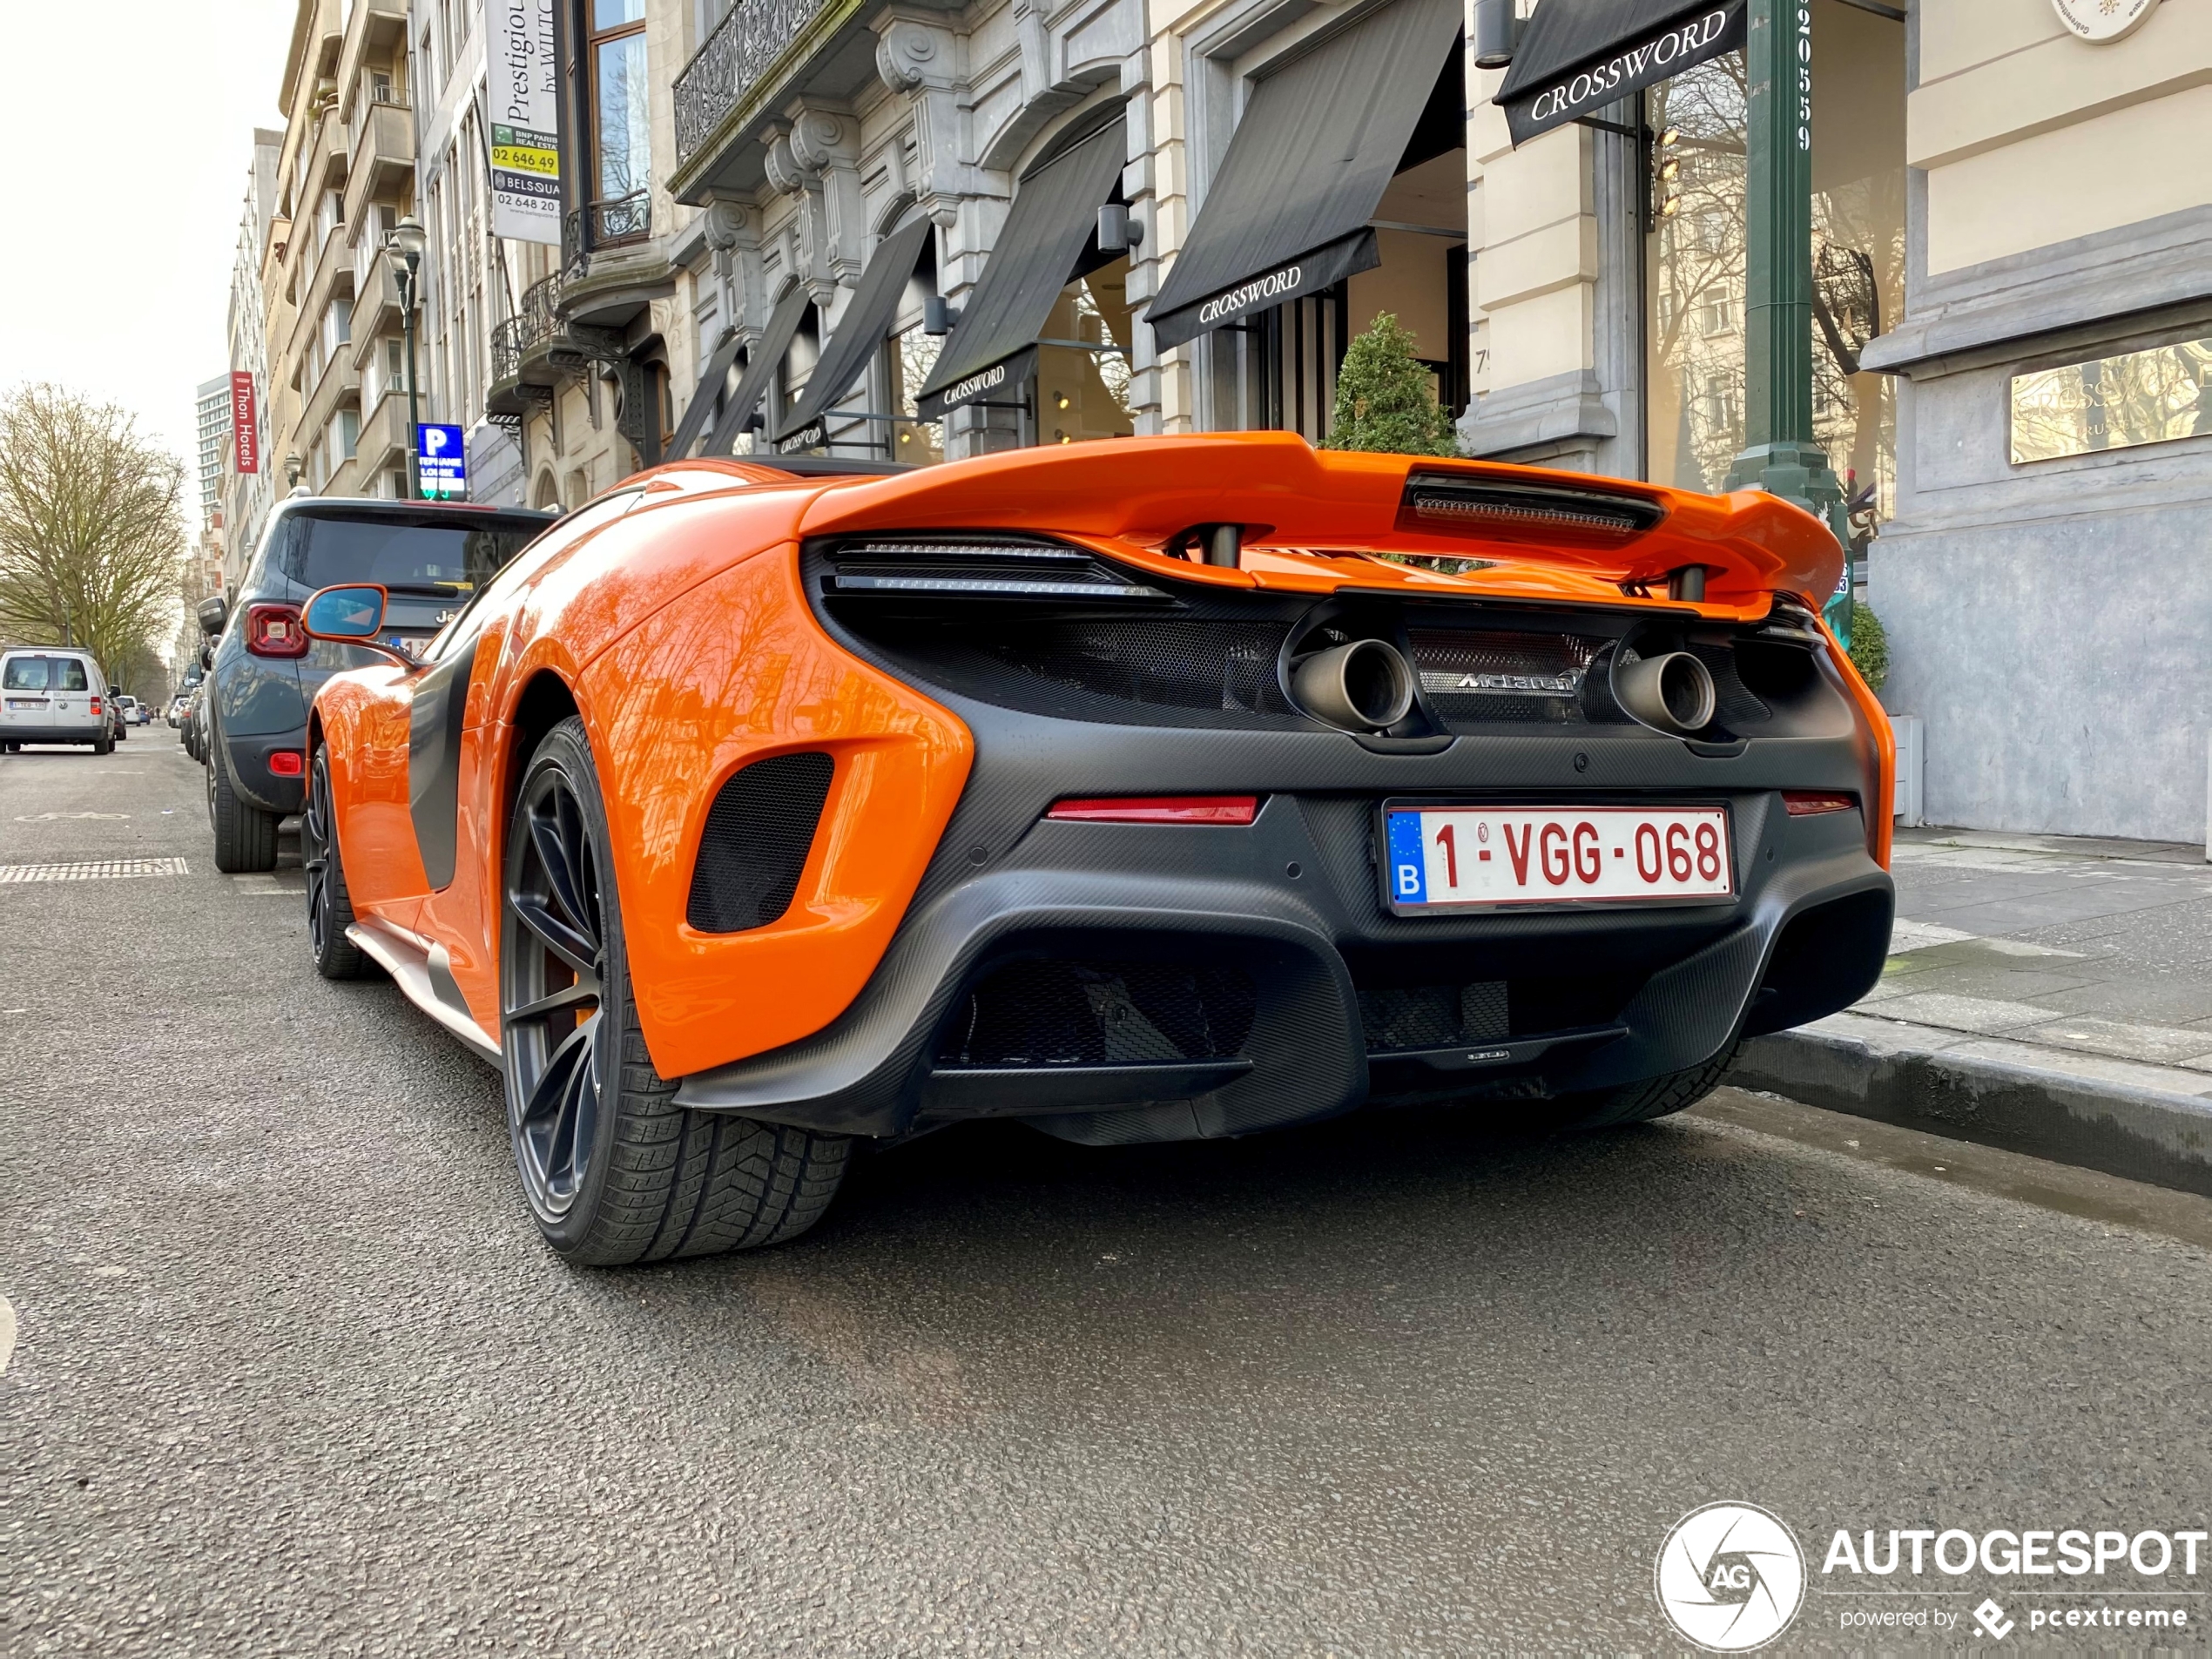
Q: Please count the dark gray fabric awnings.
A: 6